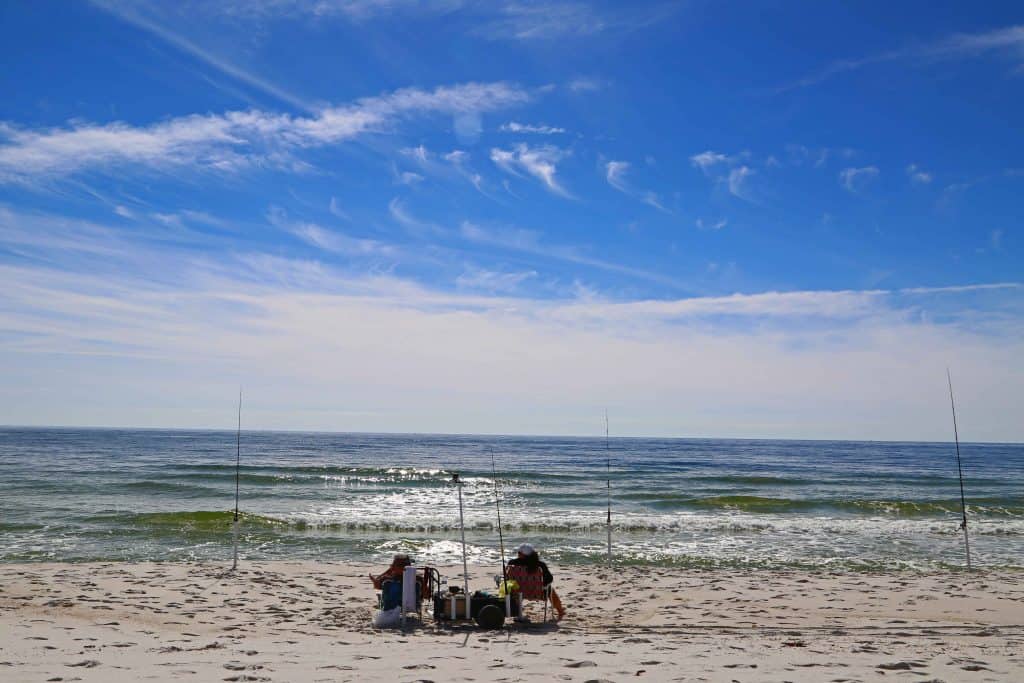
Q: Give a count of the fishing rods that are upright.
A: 4